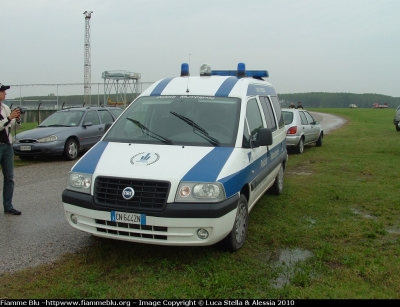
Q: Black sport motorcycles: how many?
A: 0